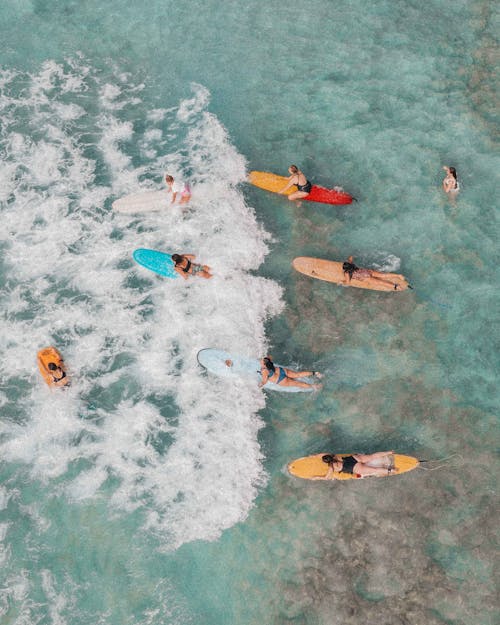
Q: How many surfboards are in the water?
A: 7